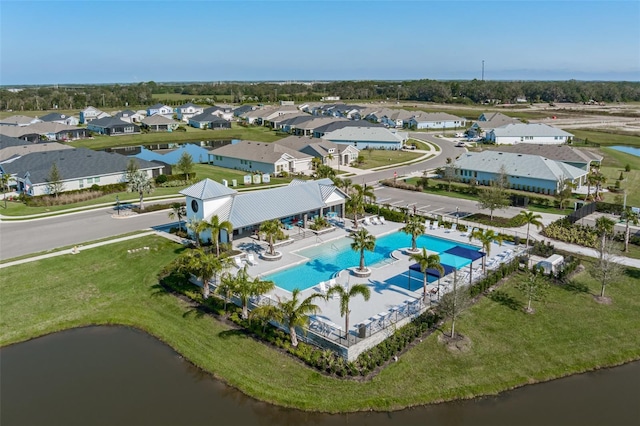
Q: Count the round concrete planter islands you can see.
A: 4